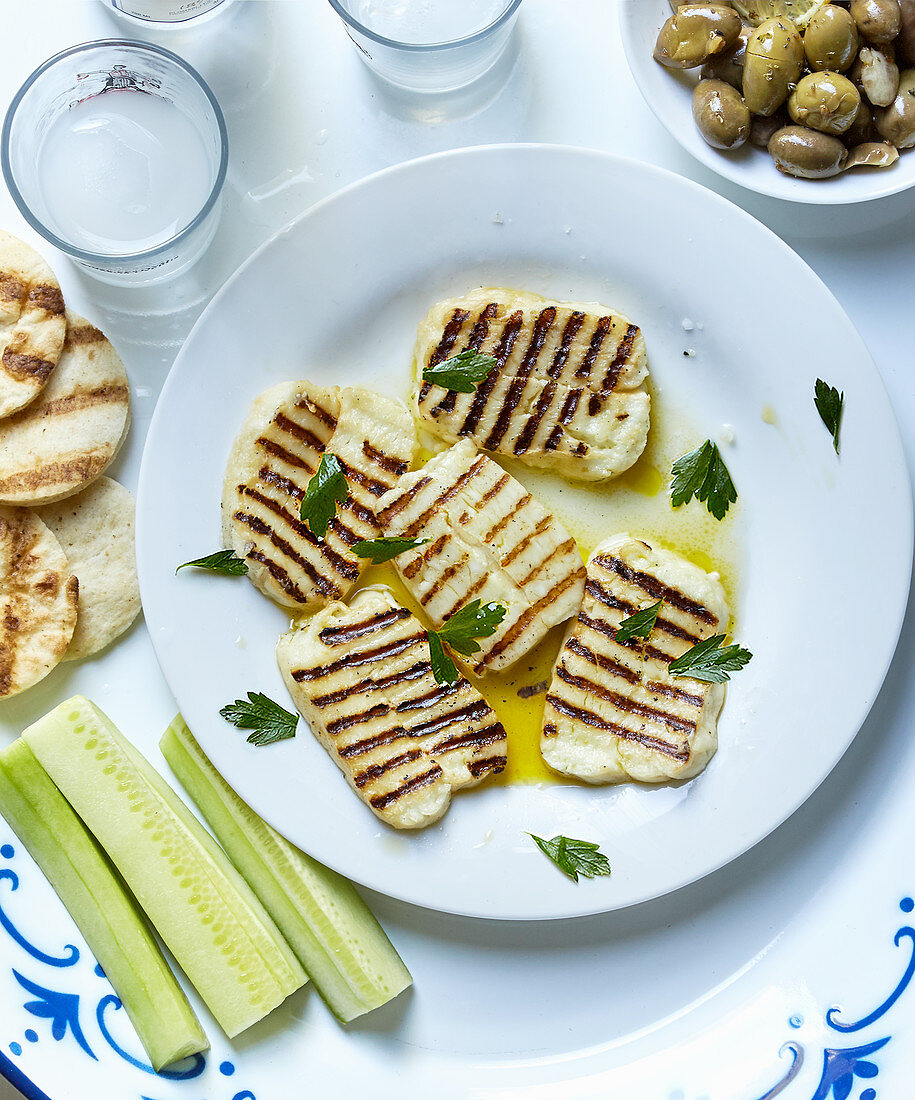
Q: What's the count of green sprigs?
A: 11